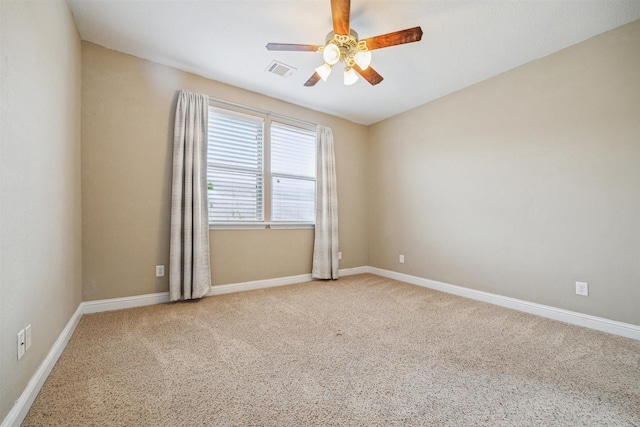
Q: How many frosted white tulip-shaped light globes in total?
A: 4